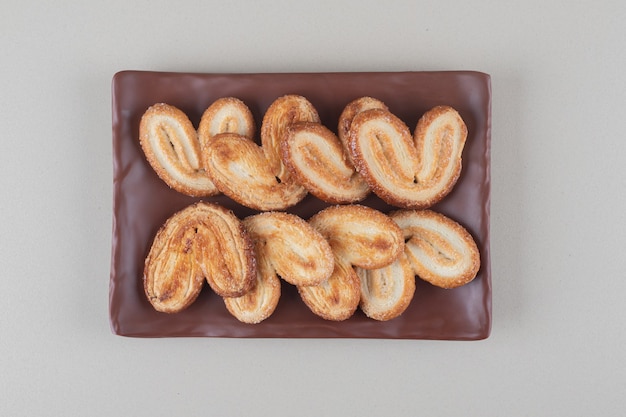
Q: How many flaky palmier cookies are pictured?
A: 8